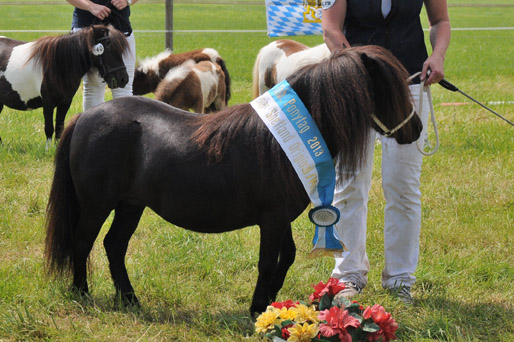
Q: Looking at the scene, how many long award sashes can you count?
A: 1